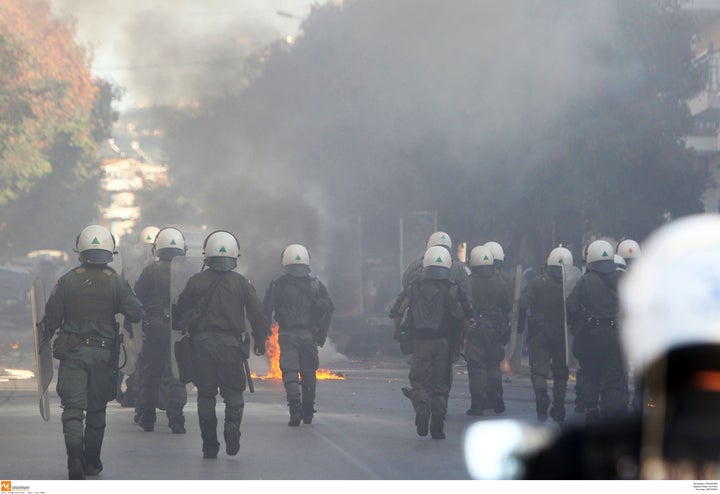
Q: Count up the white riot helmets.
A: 14